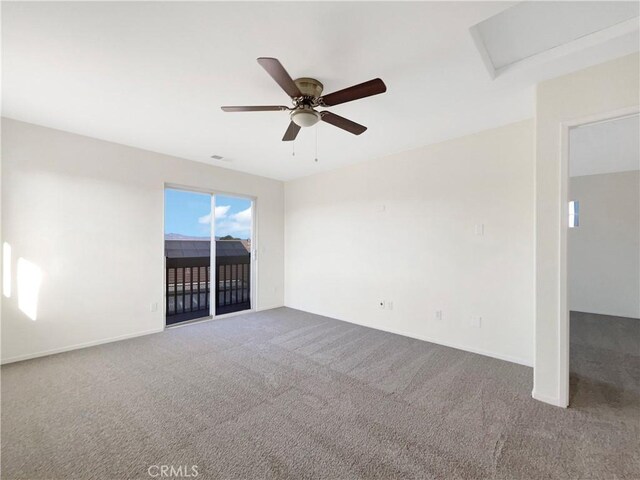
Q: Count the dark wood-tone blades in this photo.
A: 5